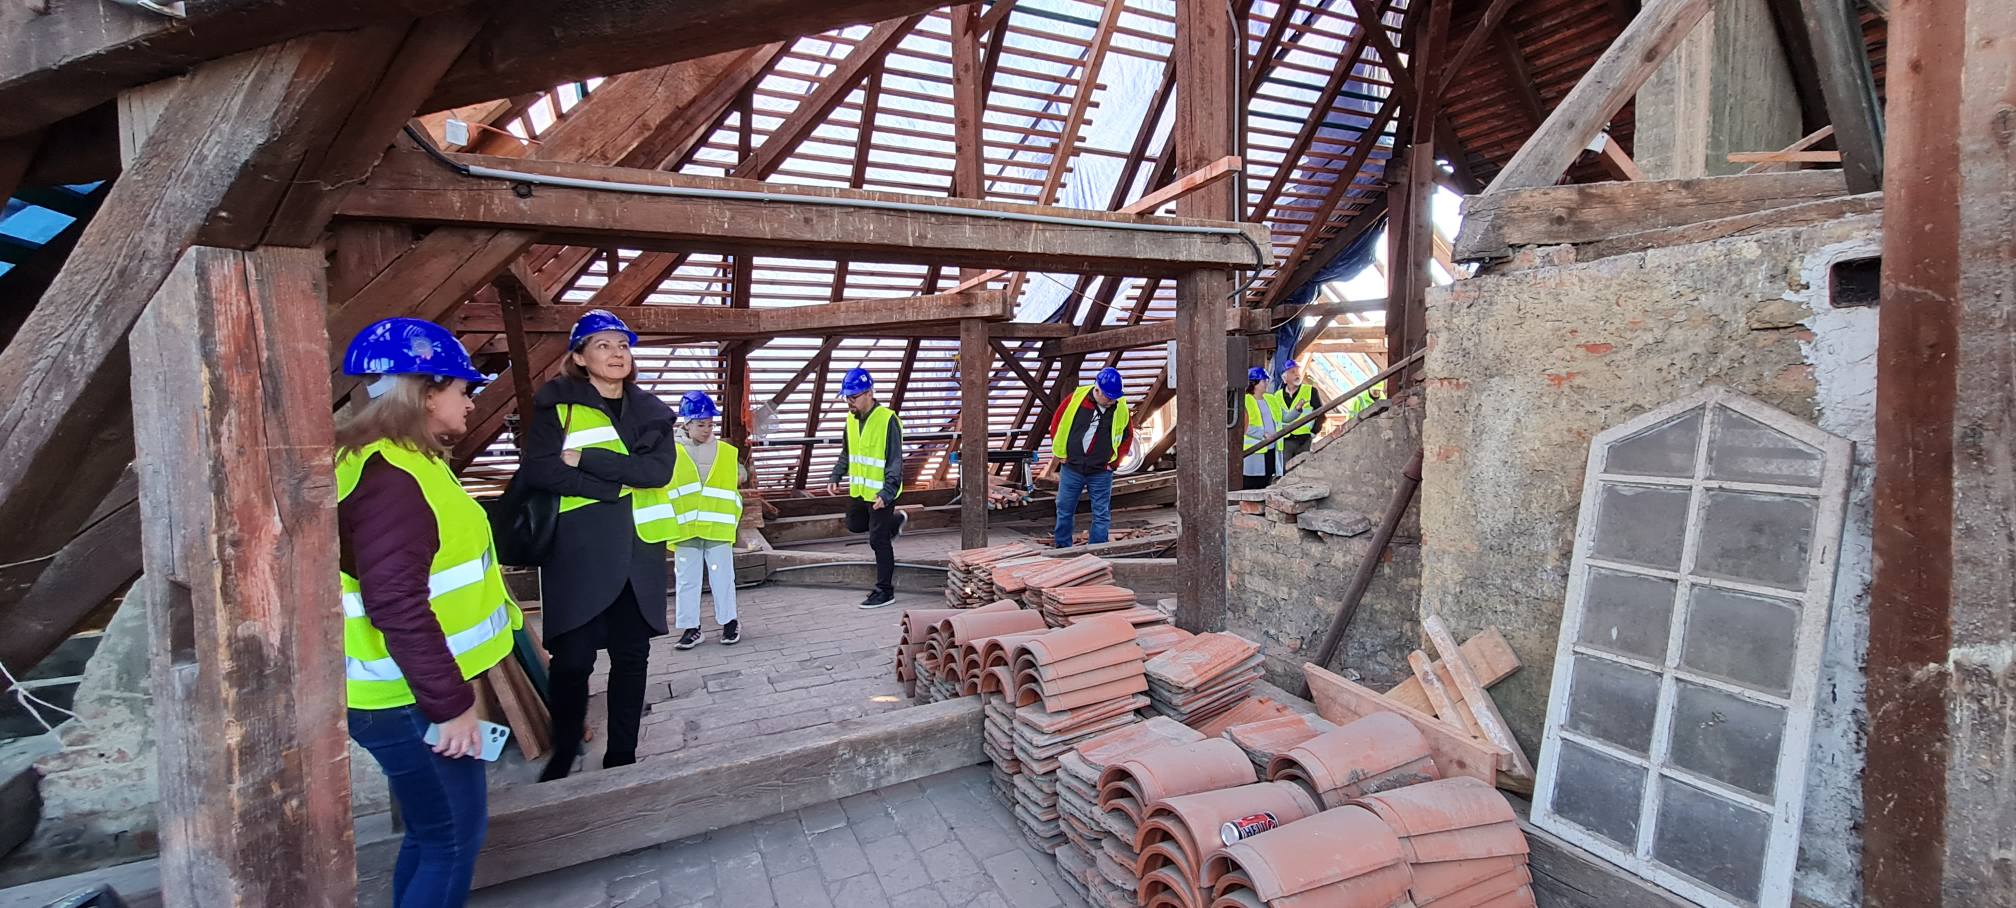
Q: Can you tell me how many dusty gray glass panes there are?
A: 10